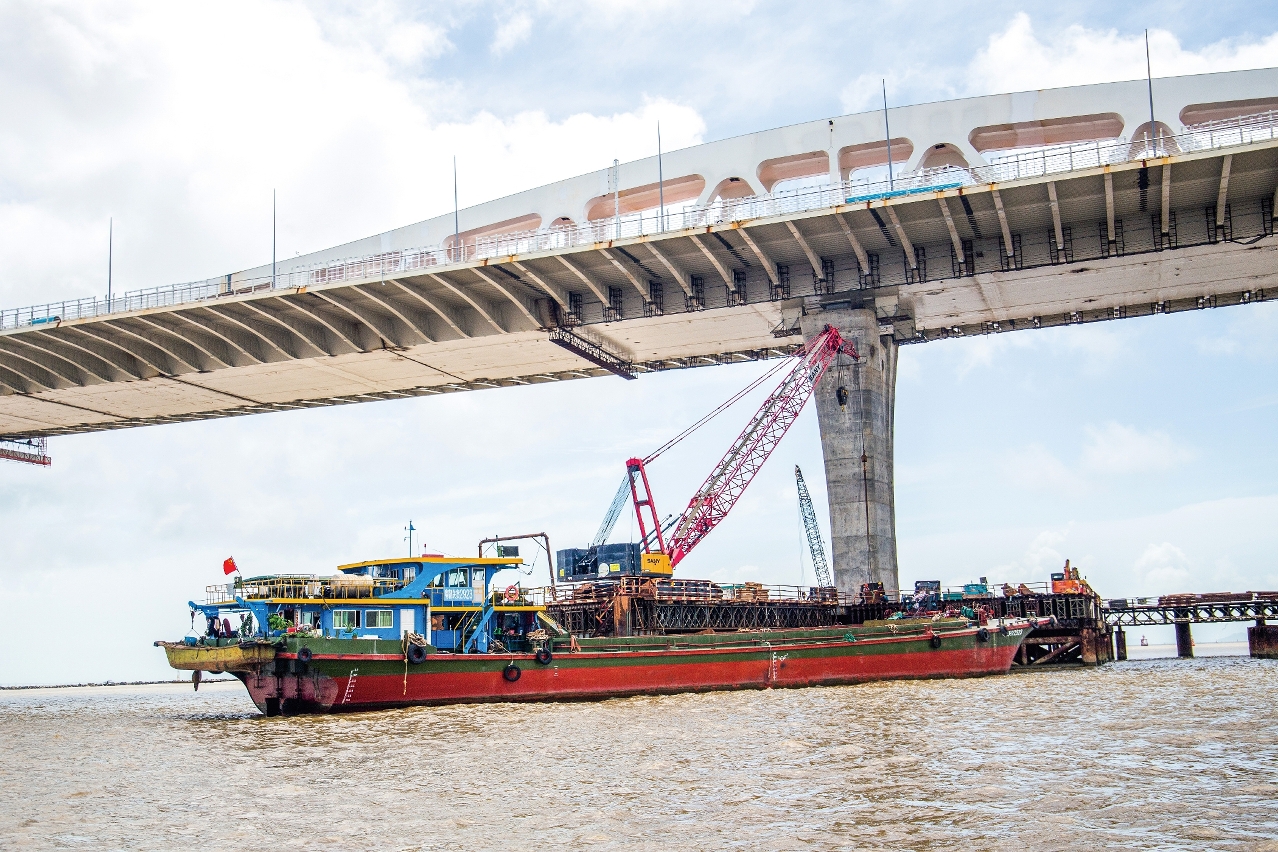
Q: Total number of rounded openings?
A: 10